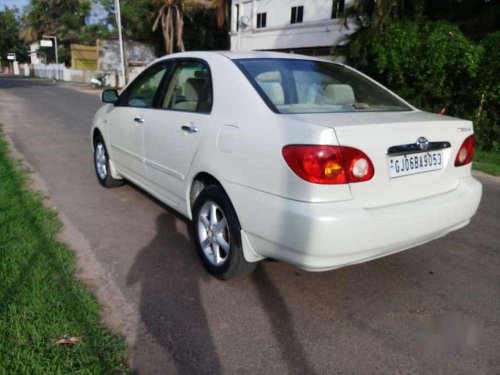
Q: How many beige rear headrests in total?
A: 2